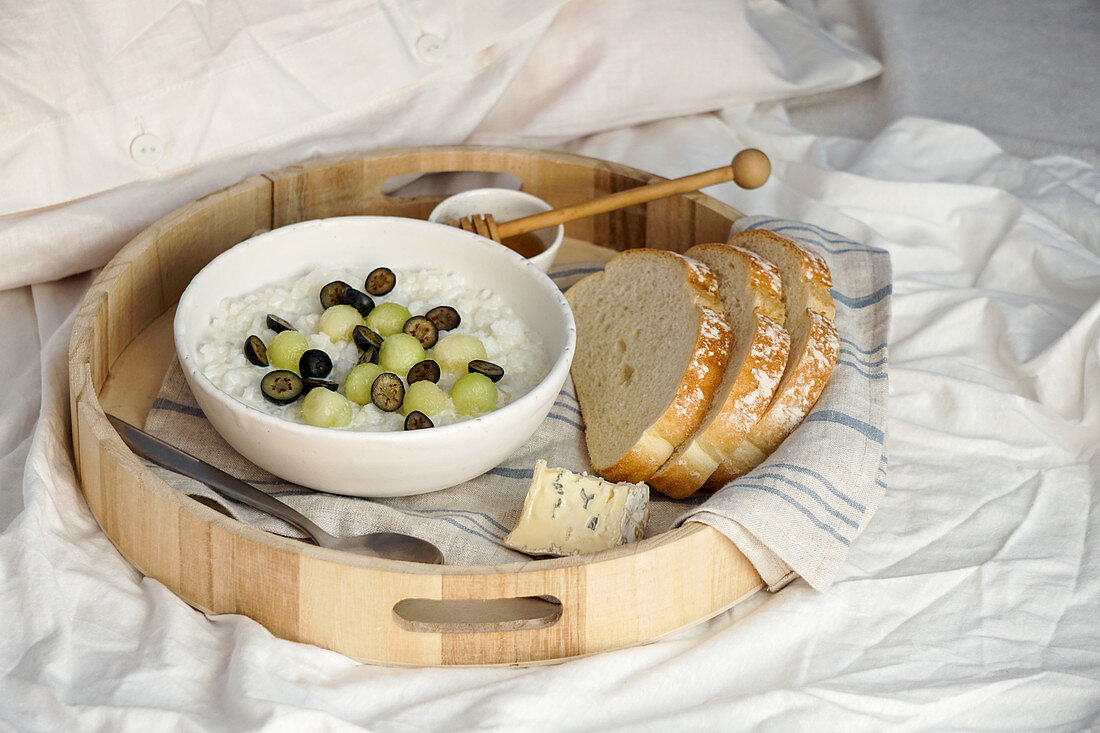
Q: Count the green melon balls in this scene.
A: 9